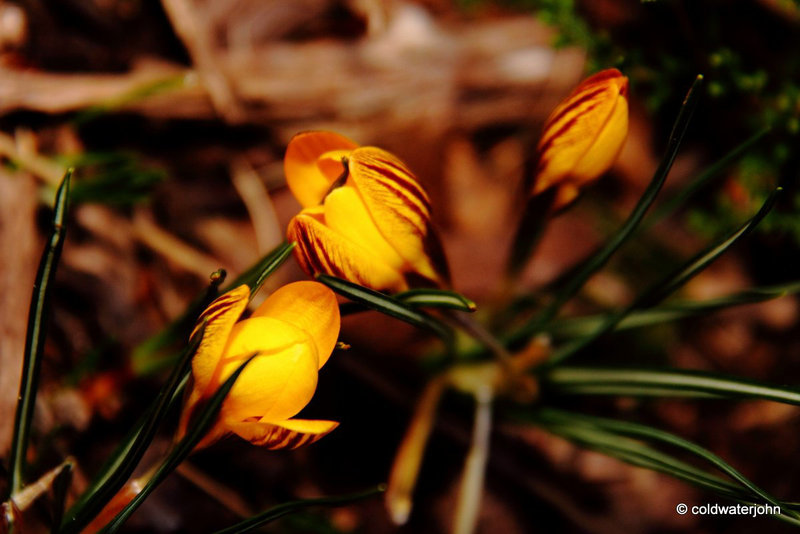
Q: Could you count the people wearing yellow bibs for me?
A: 0